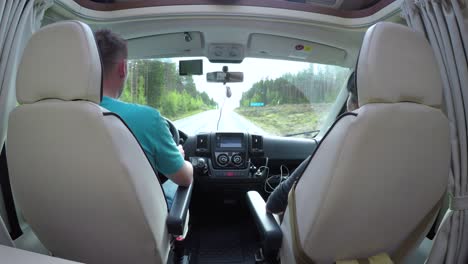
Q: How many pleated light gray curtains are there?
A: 2